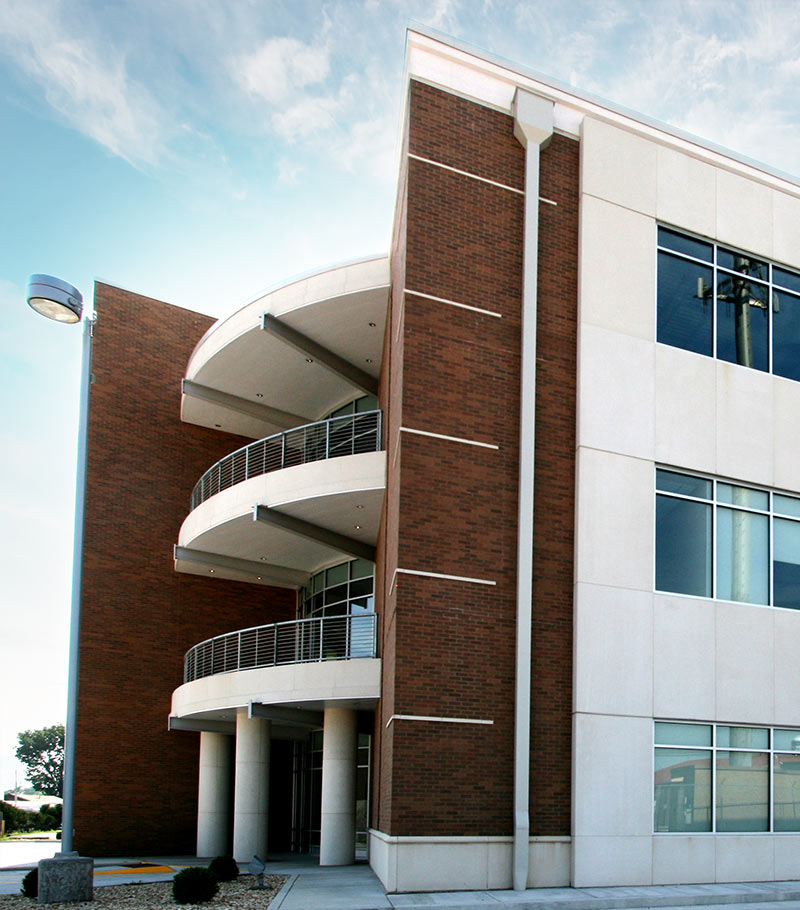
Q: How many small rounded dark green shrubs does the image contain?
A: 3